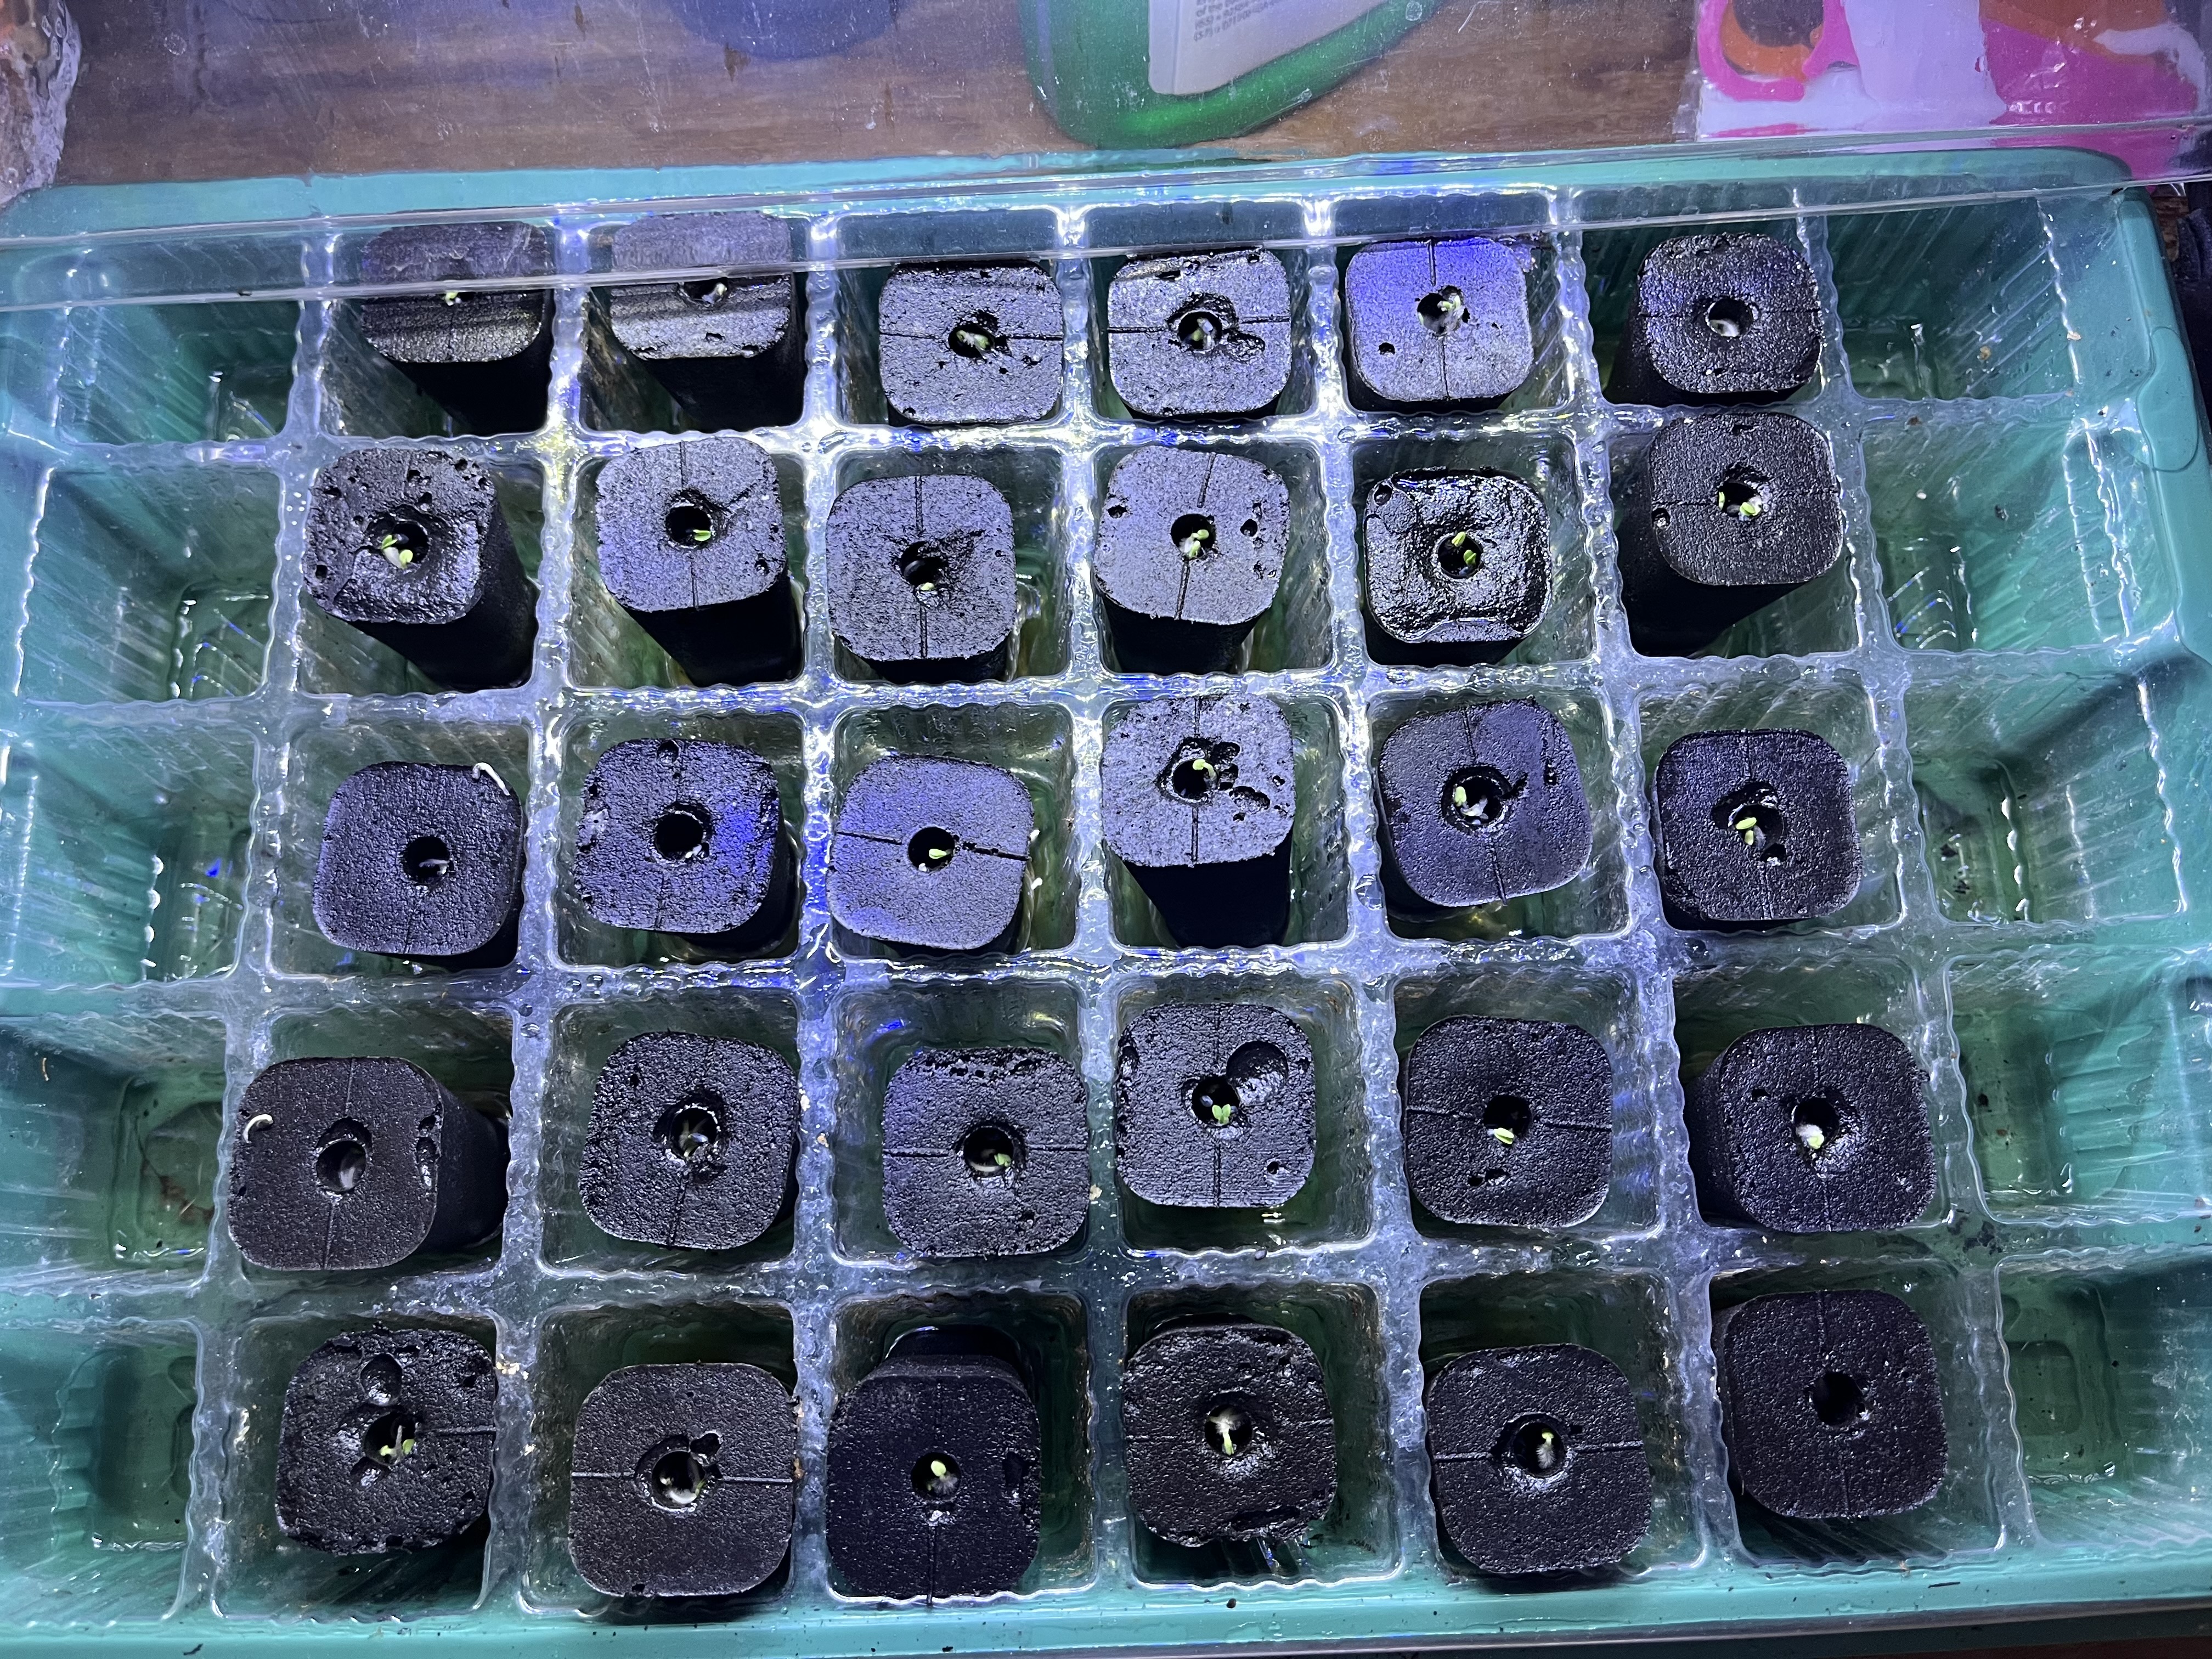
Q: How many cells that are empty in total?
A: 10